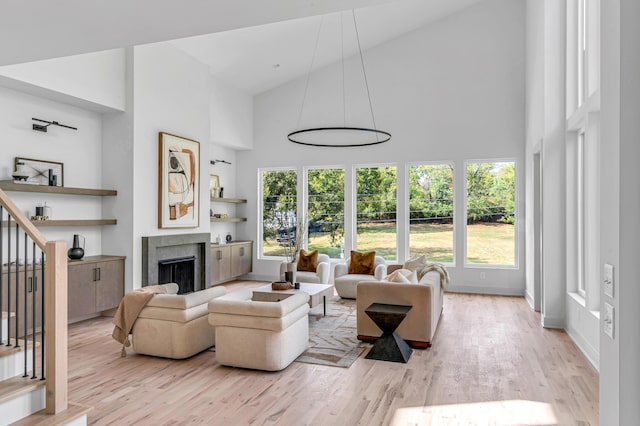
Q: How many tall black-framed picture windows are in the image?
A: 0